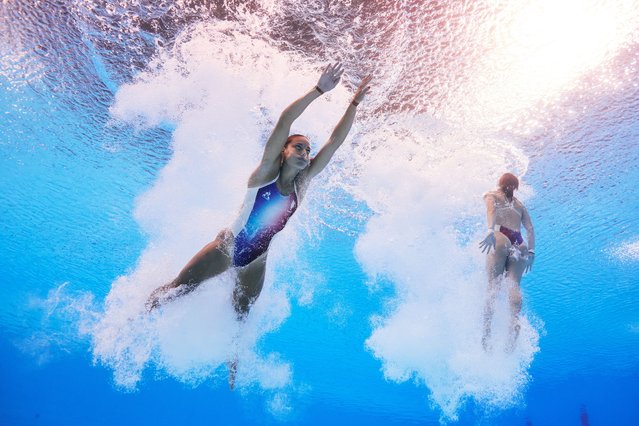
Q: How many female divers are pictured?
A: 2